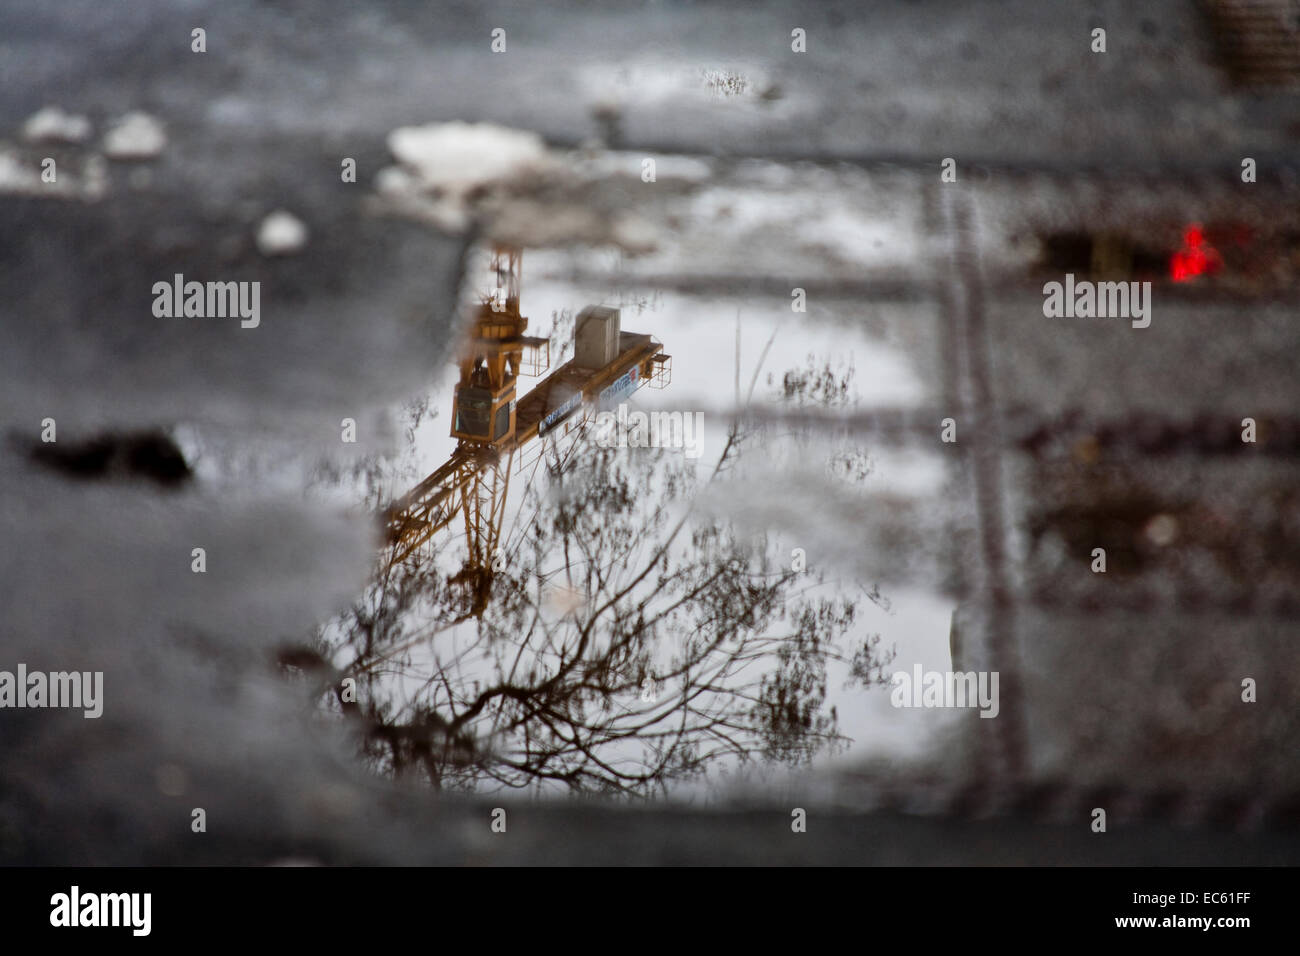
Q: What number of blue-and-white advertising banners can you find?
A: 2